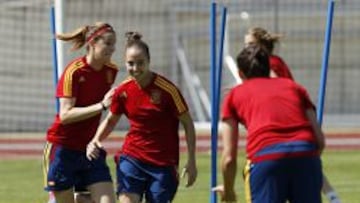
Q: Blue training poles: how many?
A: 4